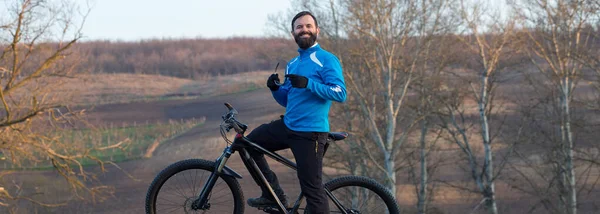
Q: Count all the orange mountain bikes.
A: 0